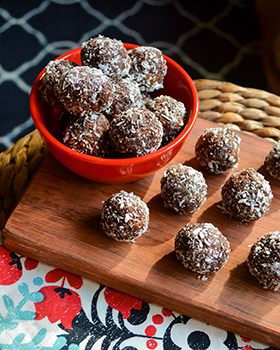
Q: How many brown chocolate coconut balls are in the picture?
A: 15